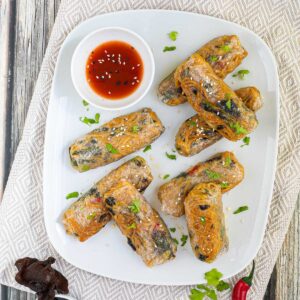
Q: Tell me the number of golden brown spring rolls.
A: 8